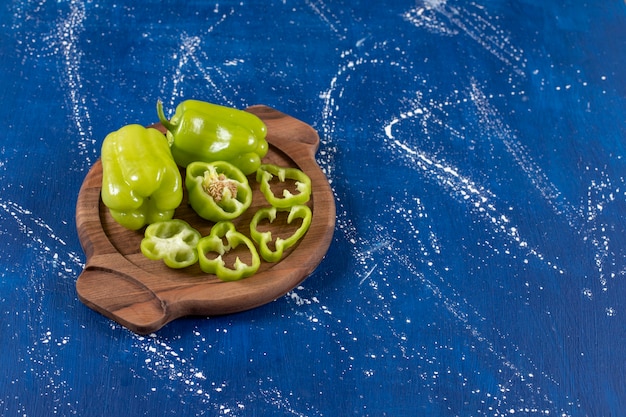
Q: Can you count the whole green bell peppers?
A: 2